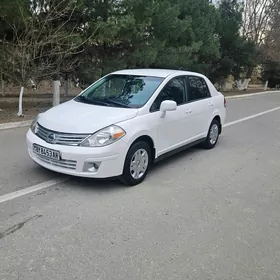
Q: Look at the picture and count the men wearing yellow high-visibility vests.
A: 0